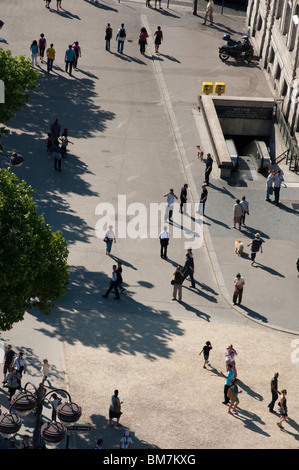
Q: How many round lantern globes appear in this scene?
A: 4